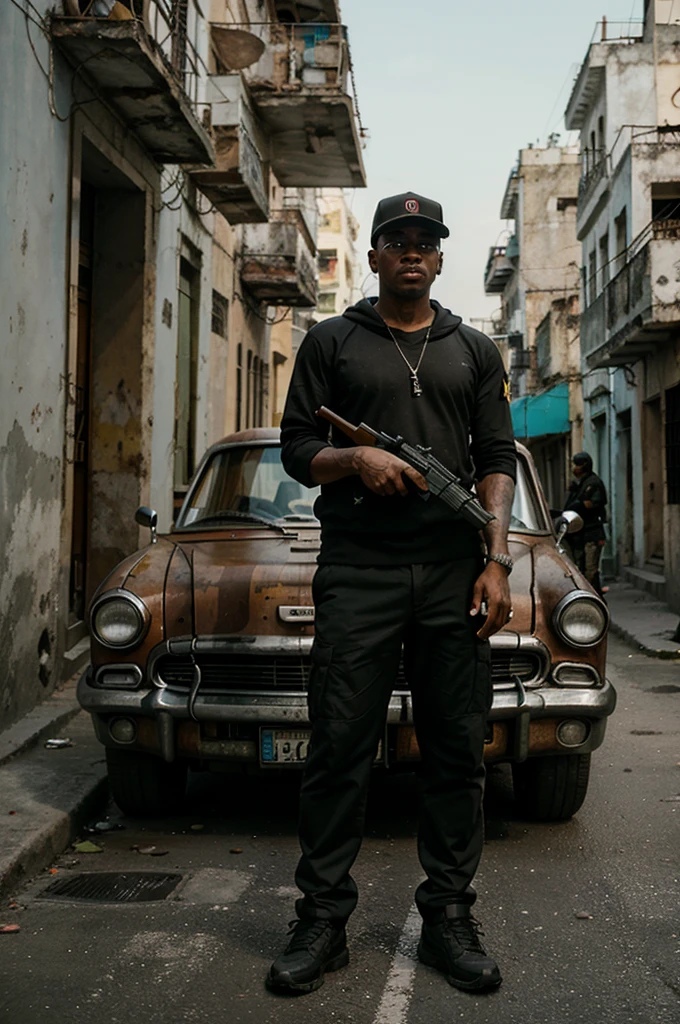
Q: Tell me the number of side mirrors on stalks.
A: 2